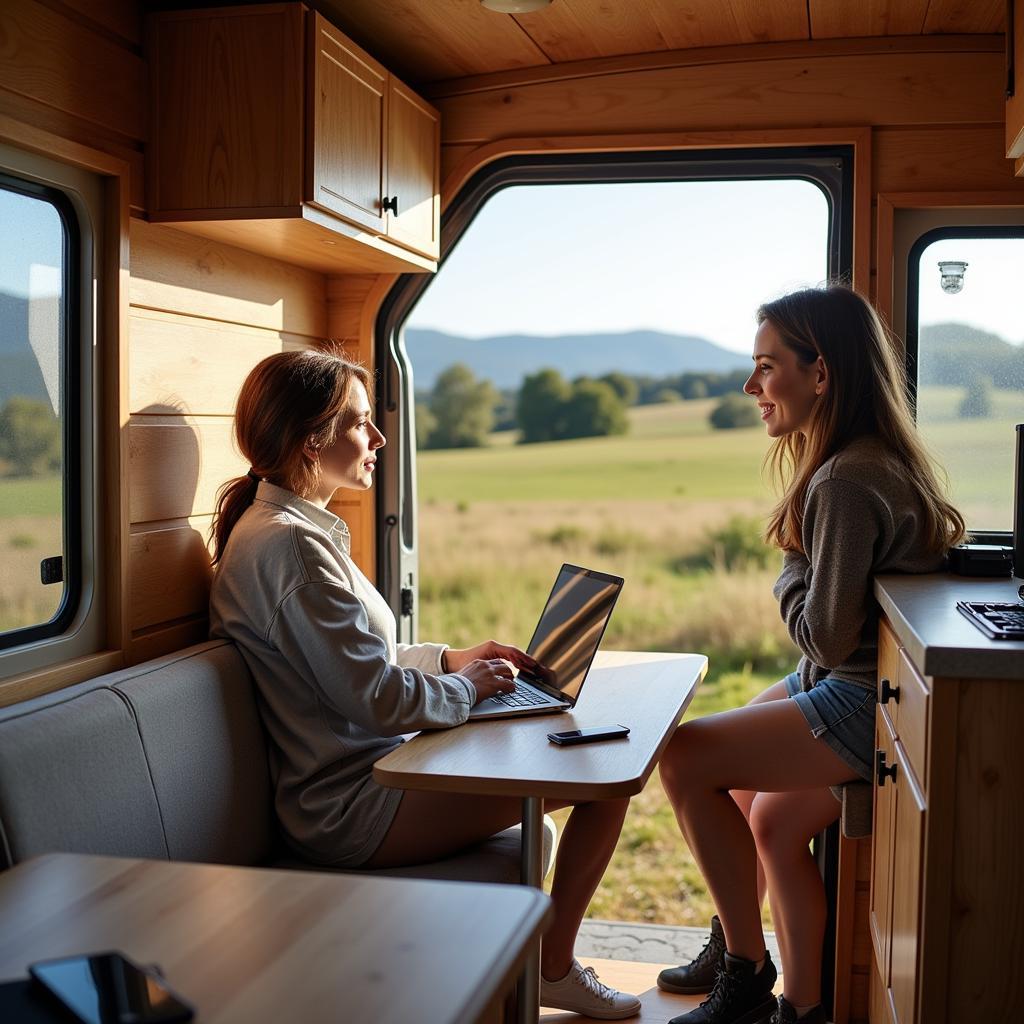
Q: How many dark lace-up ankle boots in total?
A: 3